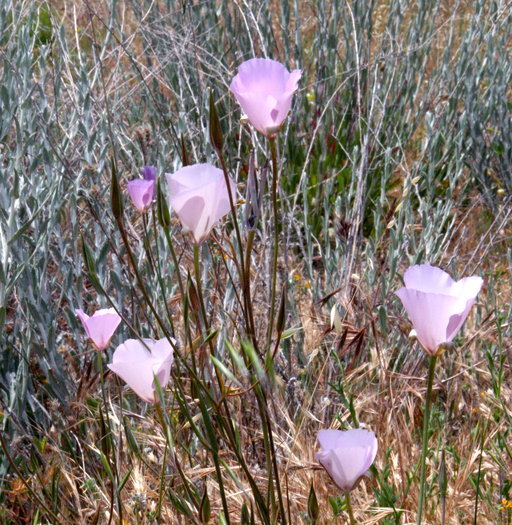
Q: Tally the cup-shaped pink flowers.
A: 7